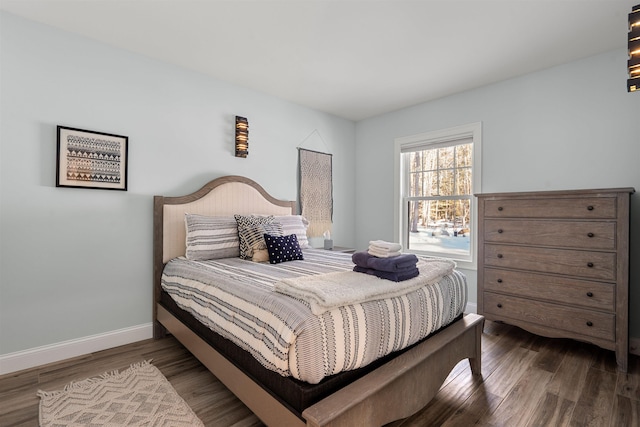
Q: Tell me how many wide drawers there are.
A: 5